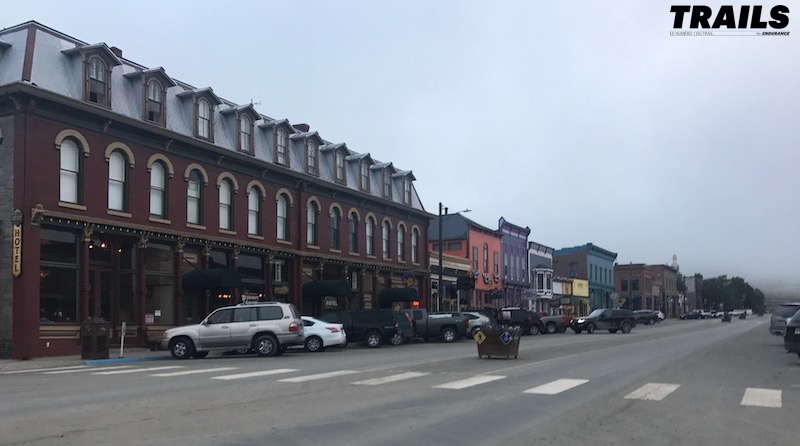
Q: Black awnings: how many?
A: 3